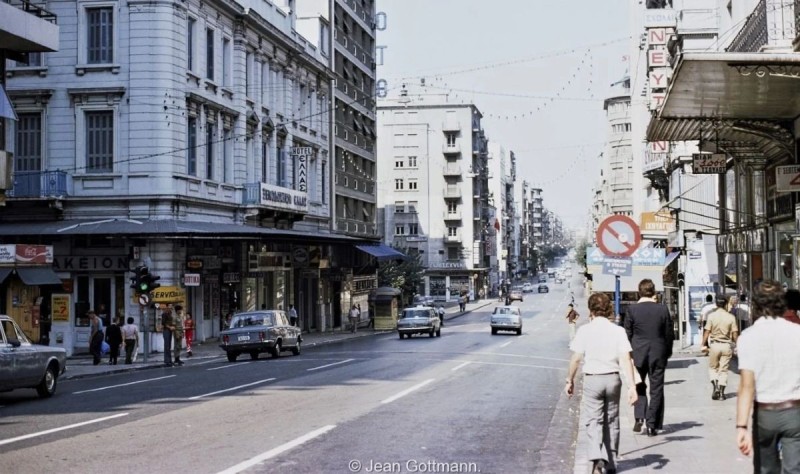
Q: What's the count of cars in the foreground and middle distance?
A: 4